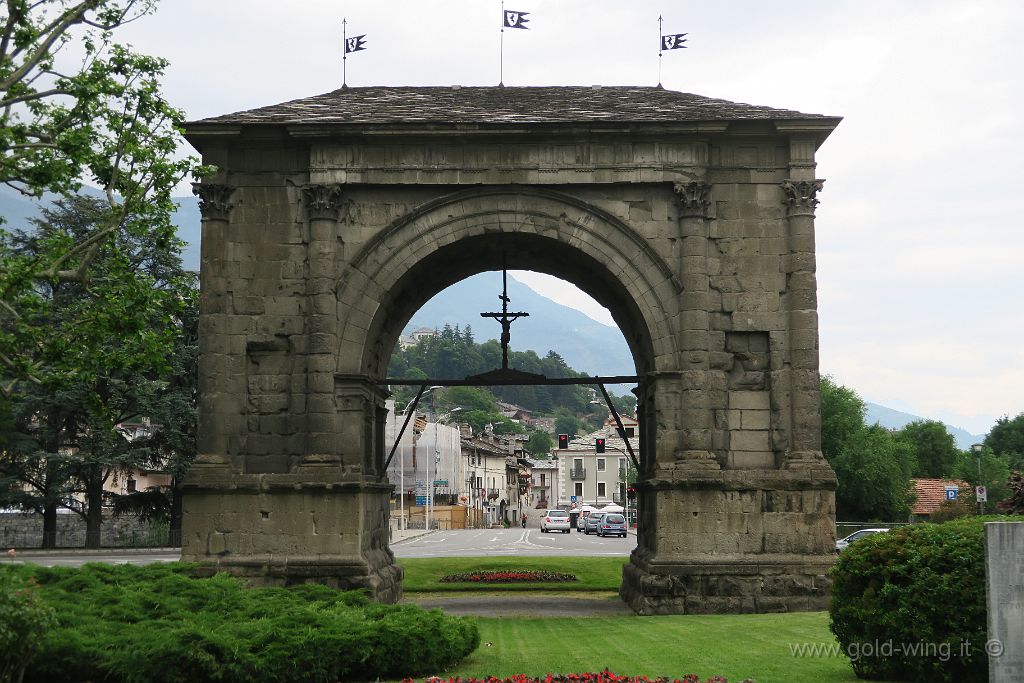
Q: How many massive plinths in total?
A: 2